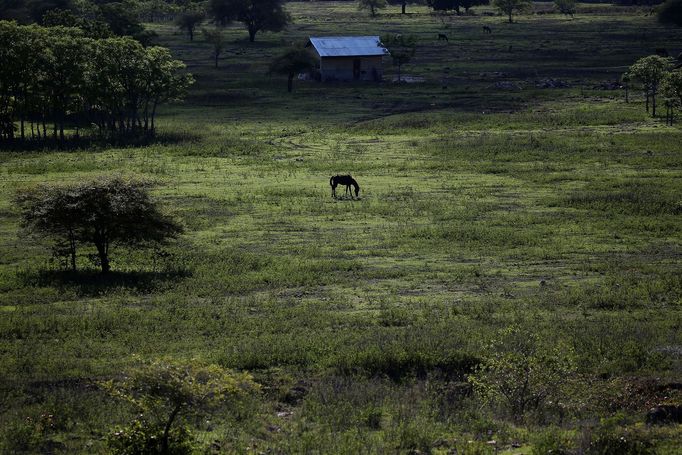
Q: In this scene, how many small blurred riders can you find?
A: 0